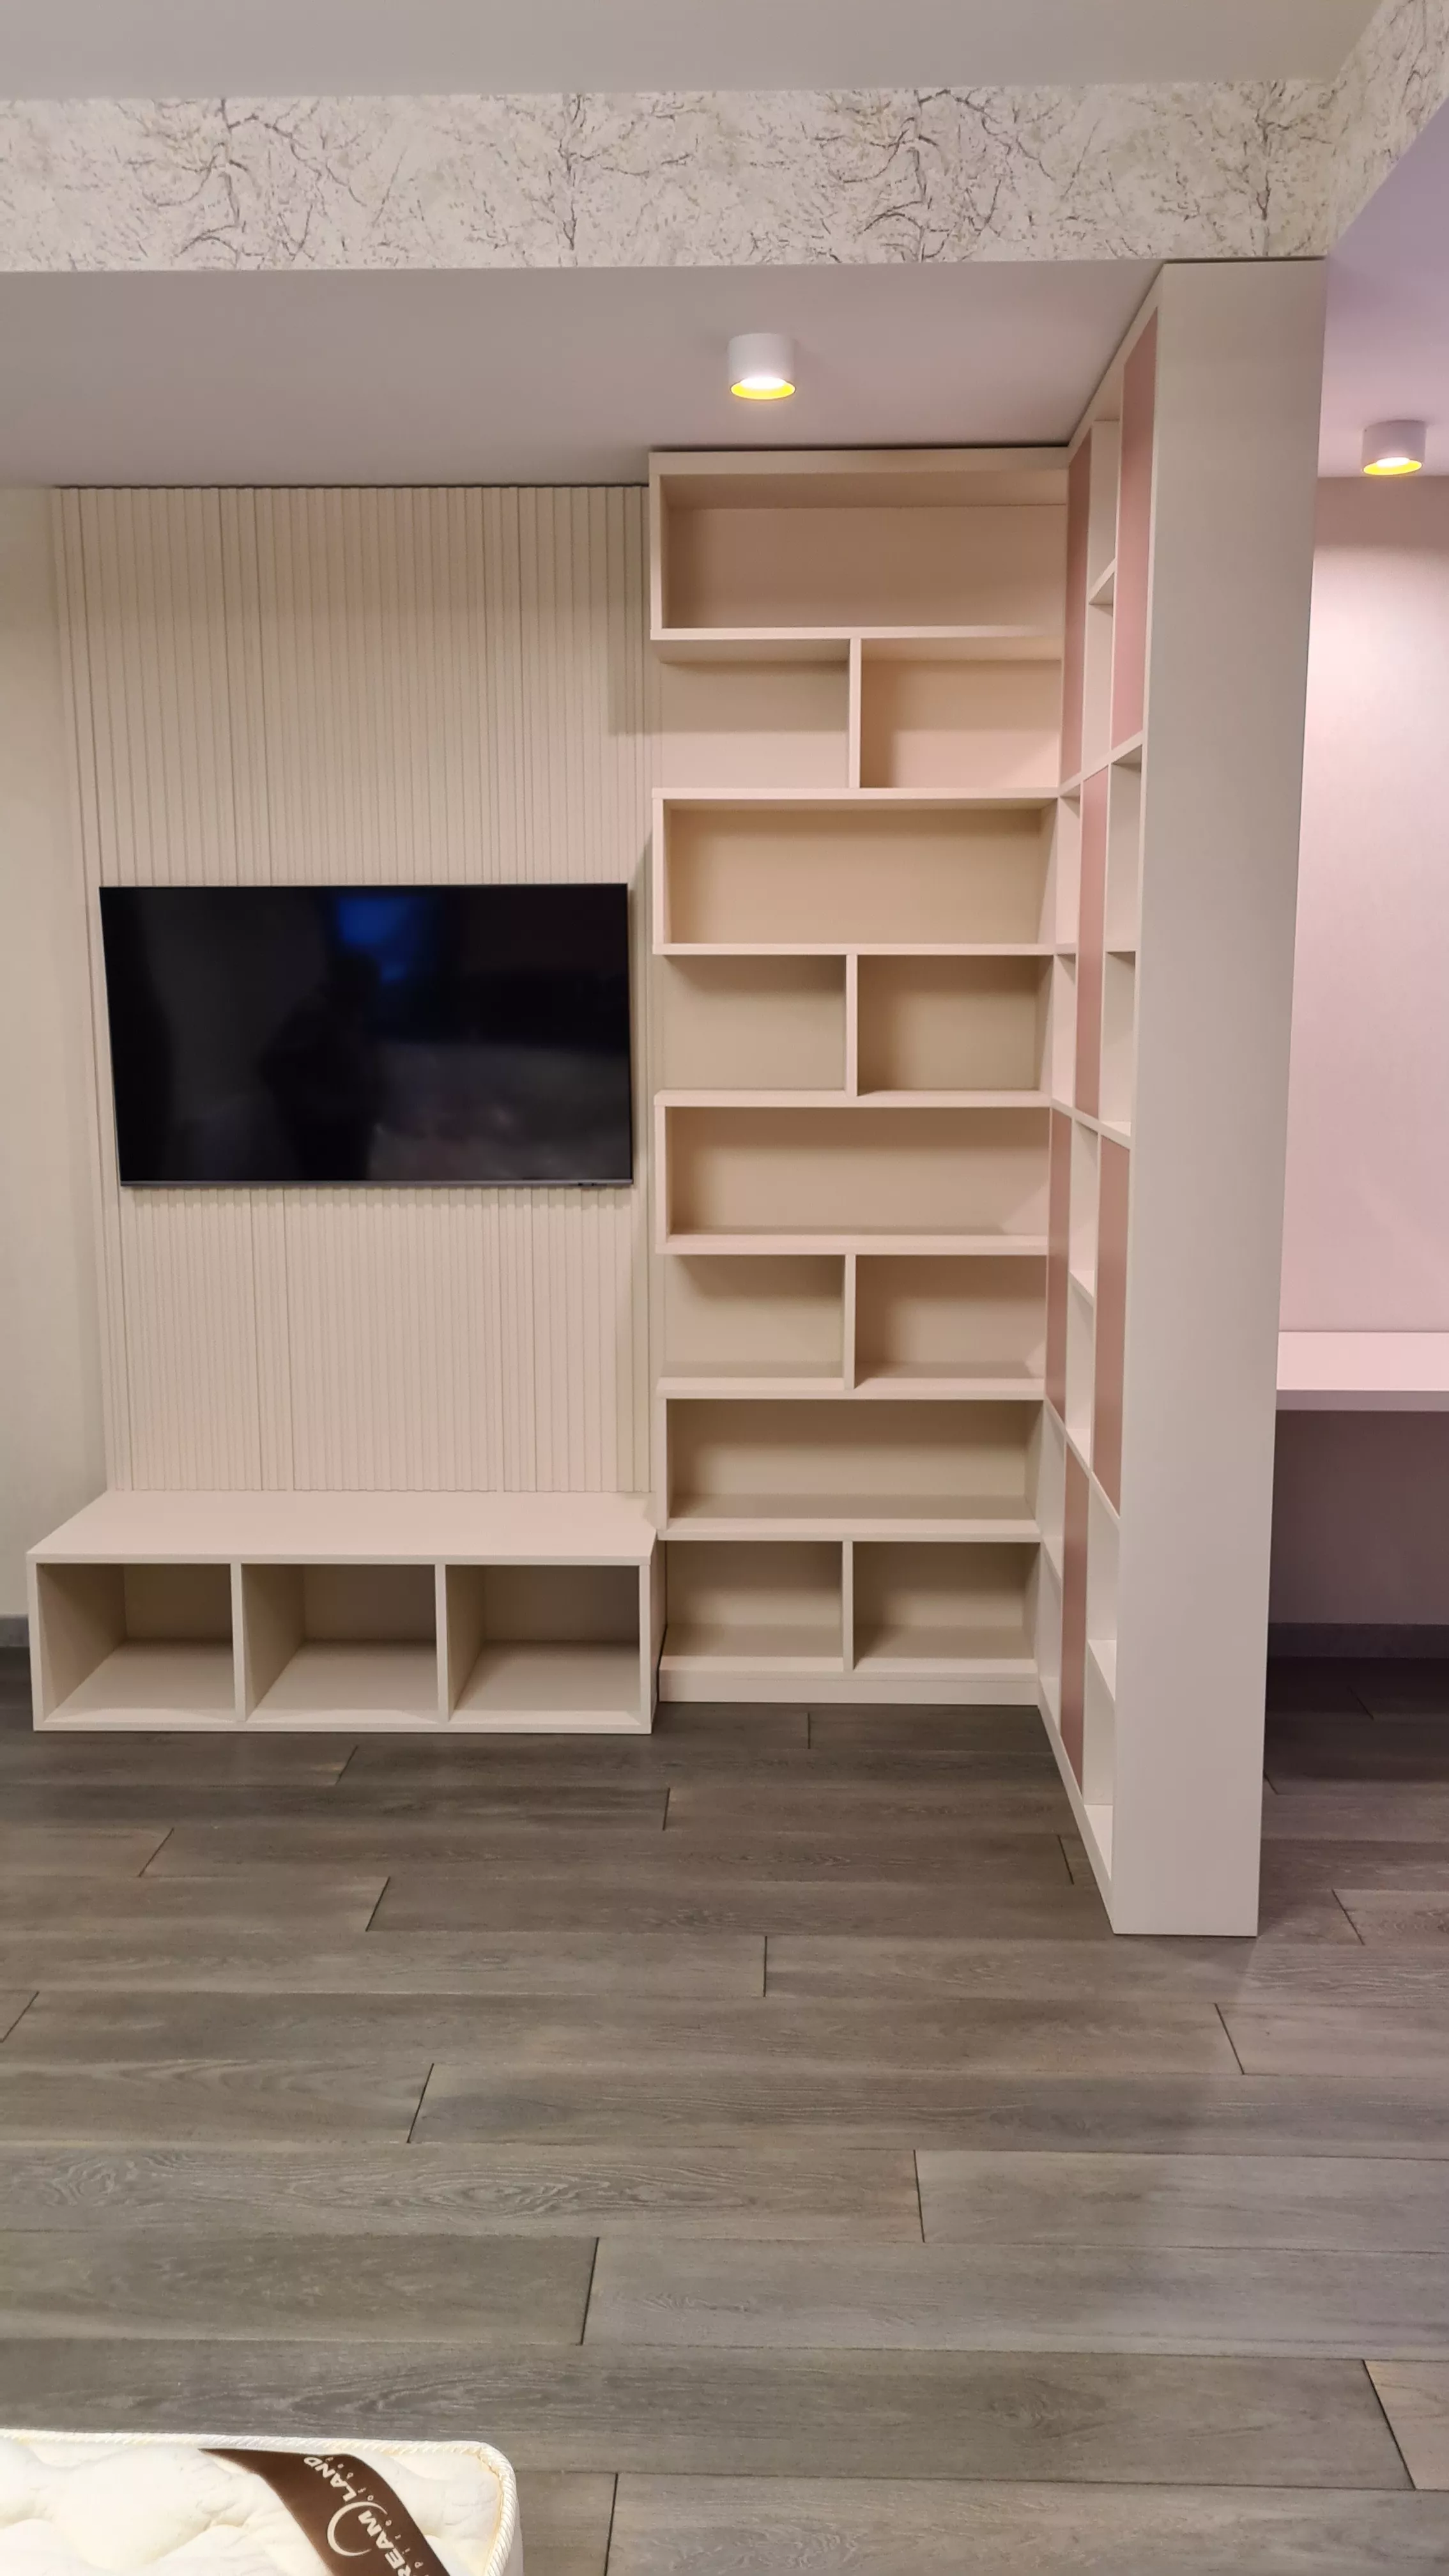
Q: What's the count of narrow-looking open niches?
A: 12